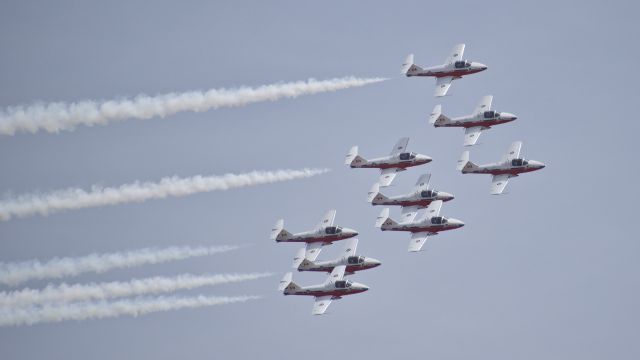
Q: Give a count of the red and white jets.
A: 9